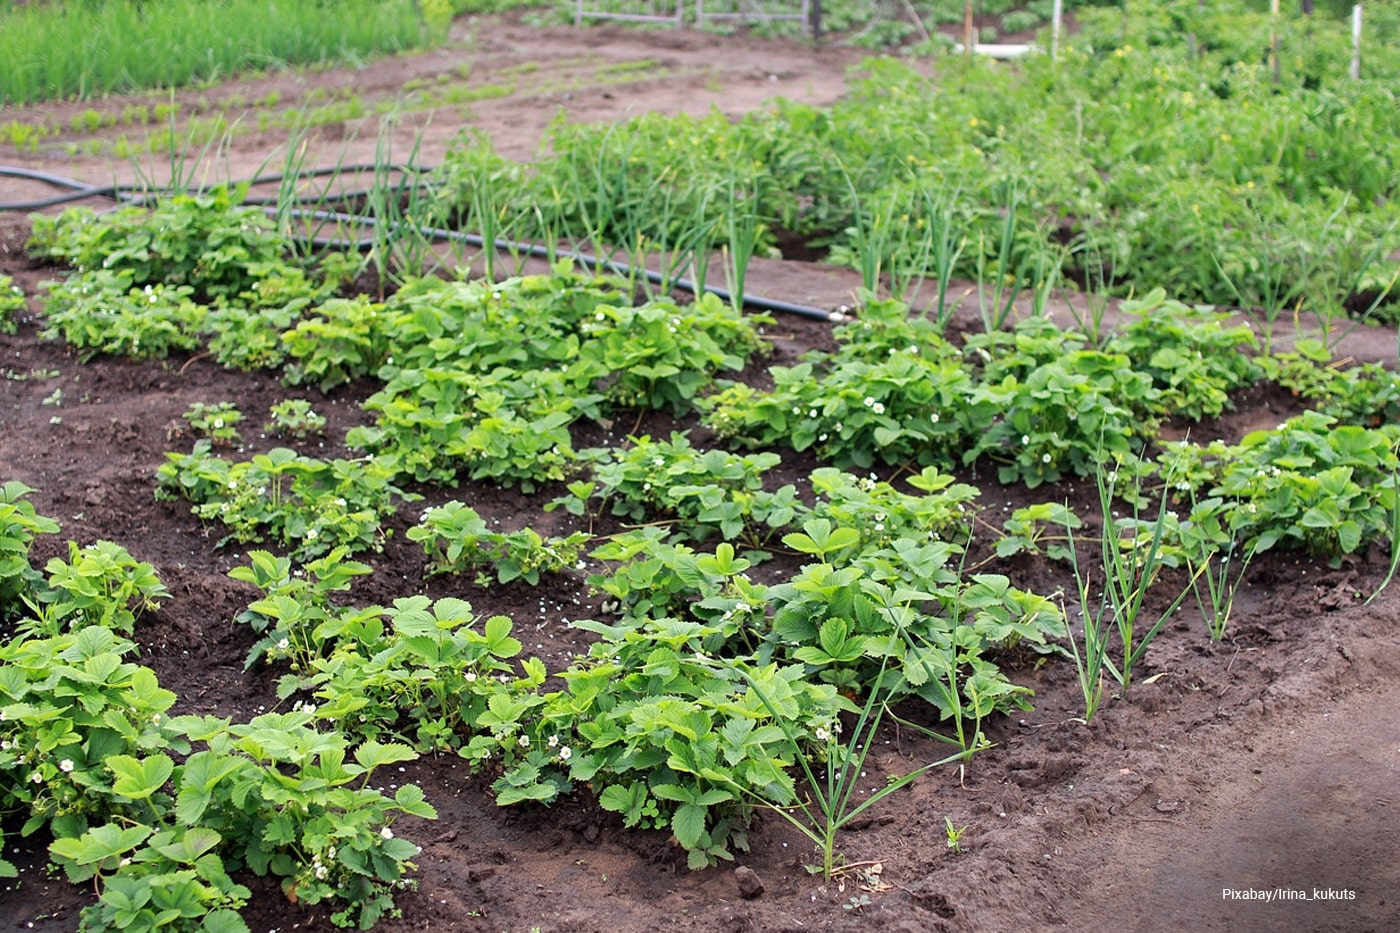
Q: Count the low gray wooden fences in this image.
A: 2